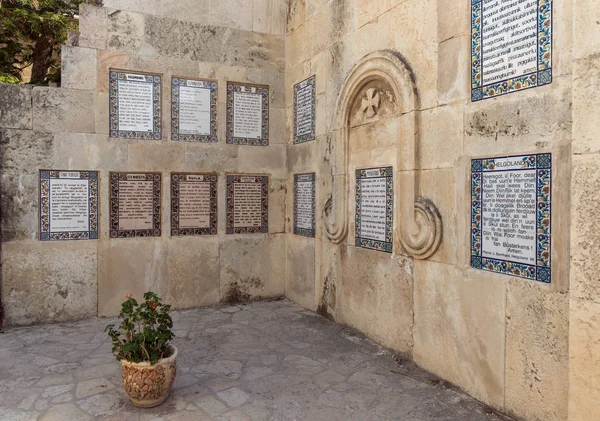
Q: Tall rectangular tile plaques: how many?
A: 12